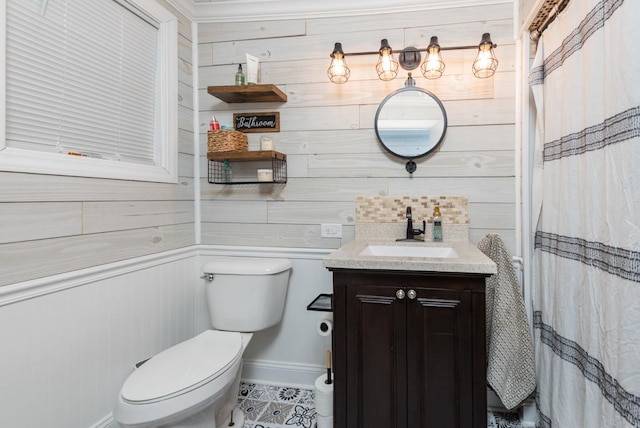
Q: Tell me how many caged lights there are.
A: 4